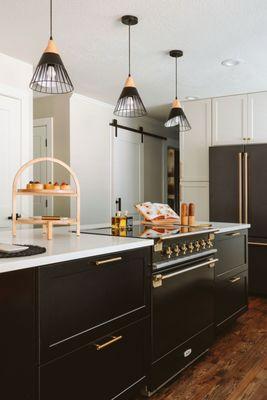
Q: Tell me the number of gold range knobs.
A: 7